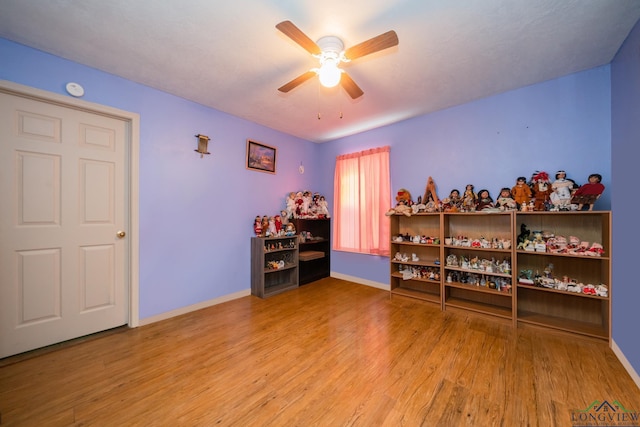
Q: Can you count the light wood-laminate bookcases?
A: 3